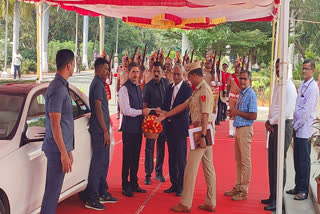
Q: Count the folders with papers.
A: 1